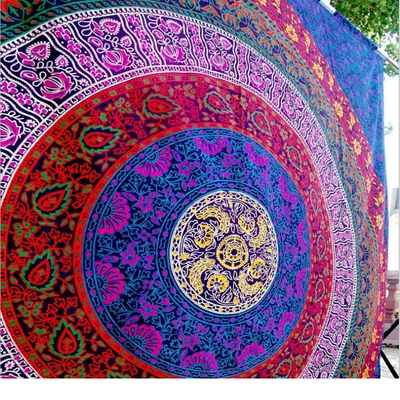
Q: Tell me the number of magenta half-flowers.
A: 12